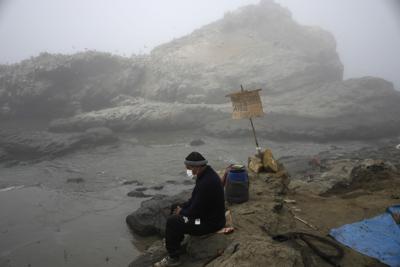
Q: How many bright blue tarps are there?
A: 1